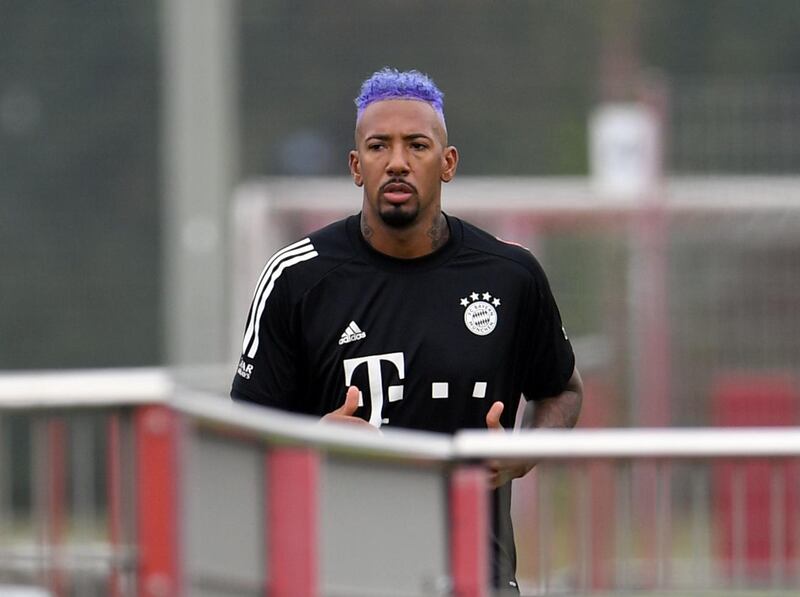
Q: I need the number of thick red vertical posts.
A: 3